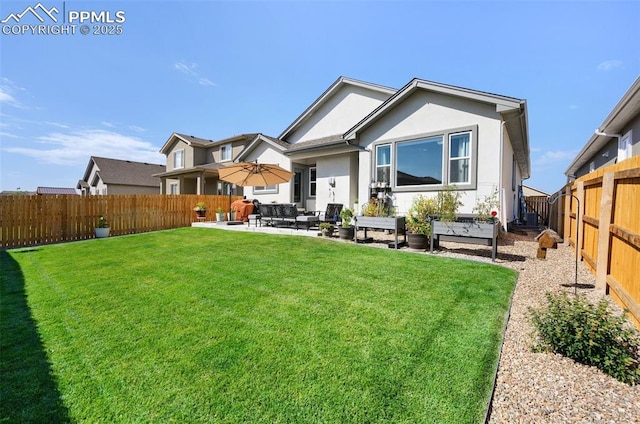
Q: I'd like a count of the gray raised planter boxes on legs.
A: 2